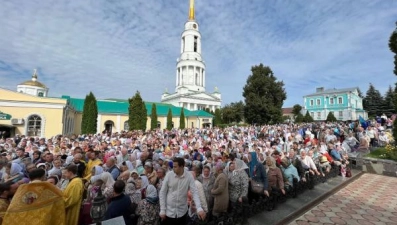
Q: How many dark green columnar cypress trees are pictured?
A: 5